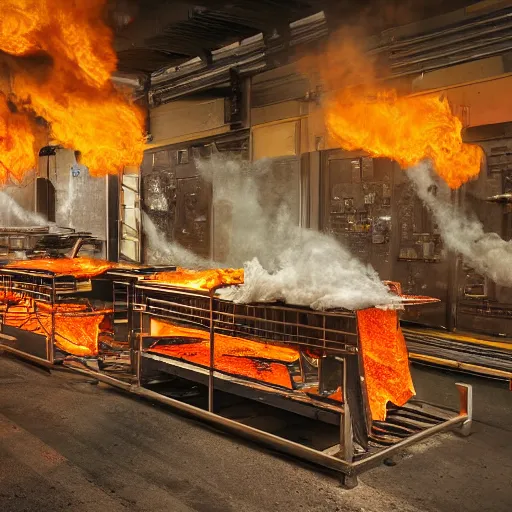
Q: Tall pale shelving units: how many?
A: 1